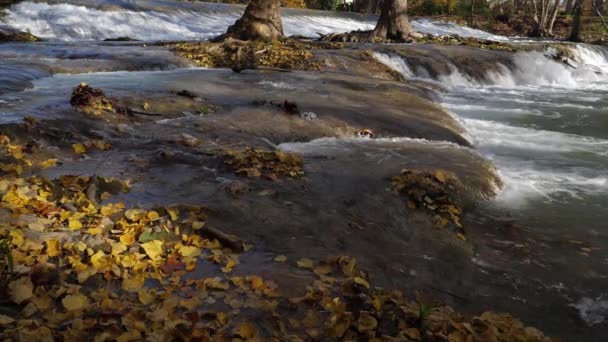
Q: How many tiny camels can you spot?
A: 0